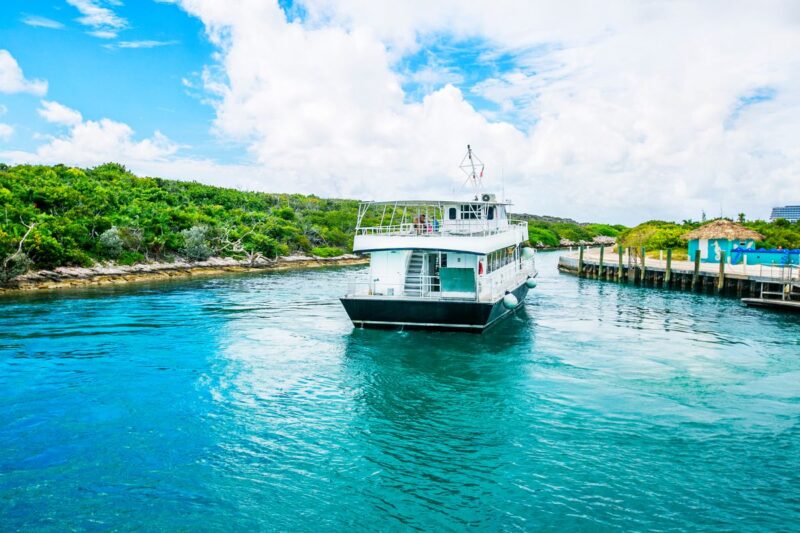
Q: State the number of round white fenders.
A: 3